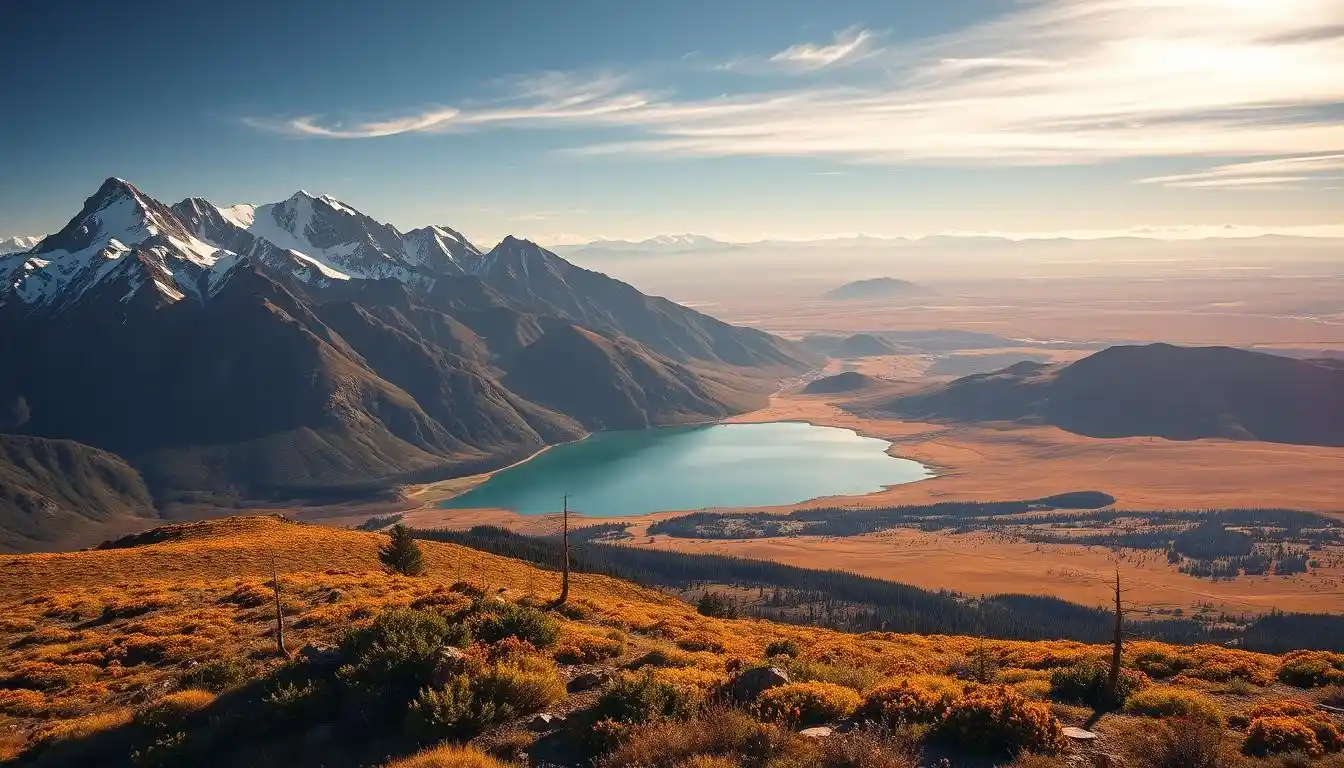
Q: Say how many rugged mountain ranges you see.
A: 1